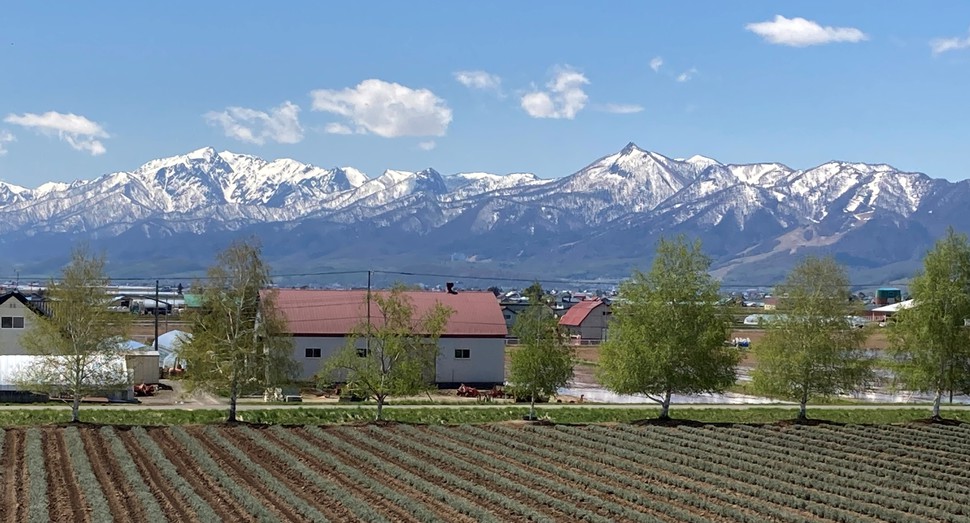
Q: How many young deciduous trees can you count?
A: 7